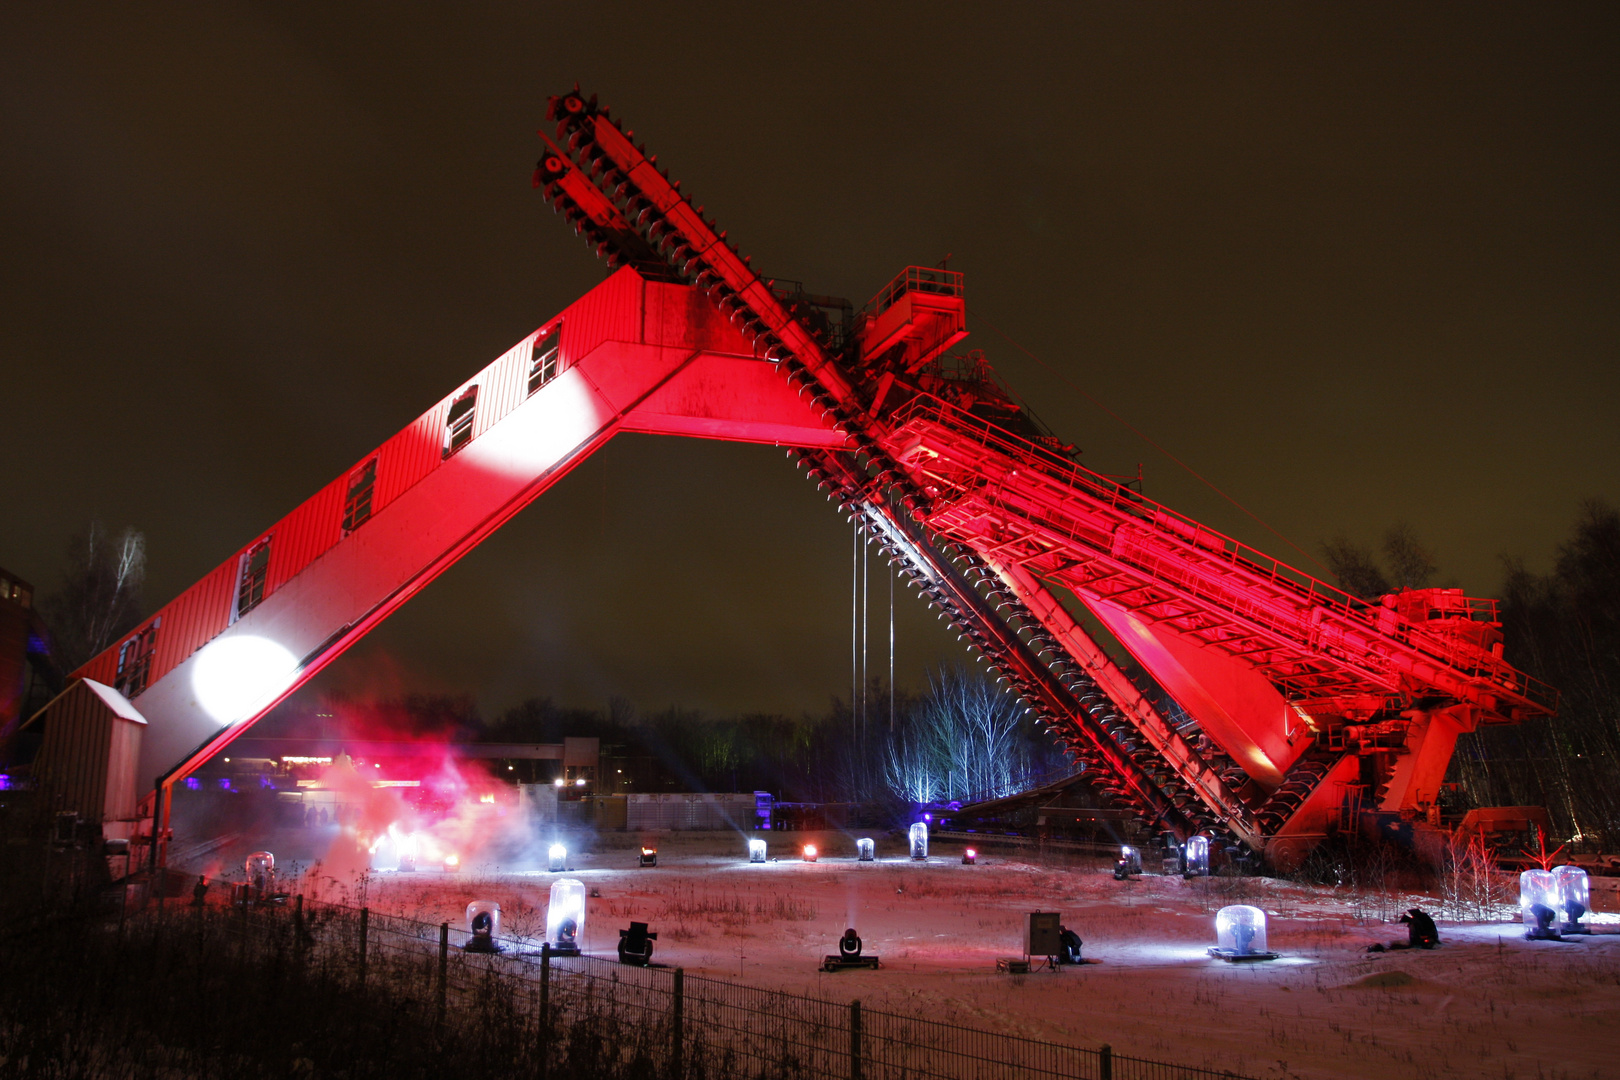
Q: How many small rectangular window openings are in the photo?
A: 5